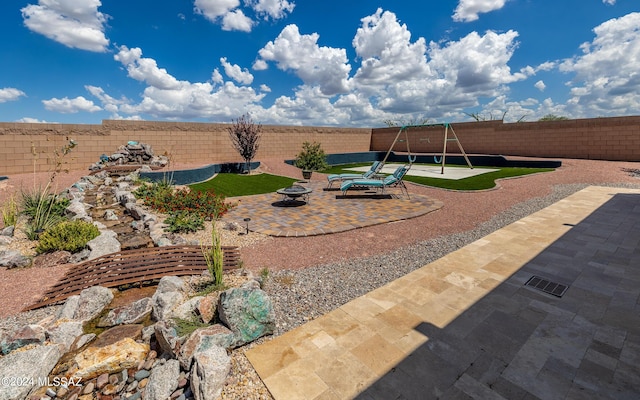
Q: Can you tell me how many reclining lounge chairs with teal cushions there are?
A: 2